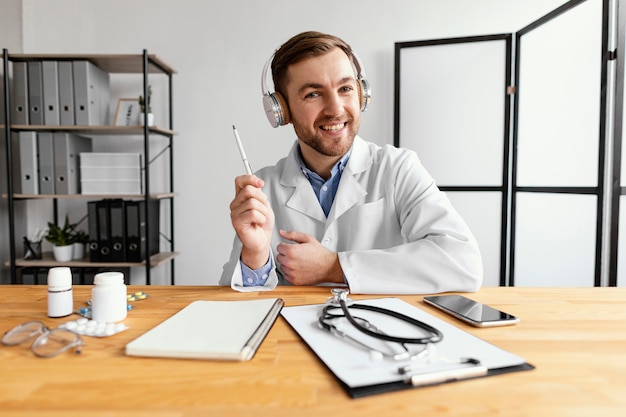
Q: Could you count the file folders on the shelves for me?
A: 12